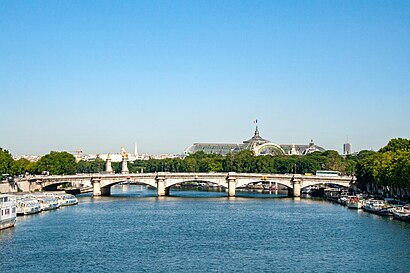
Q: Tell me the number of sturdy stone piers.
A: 4